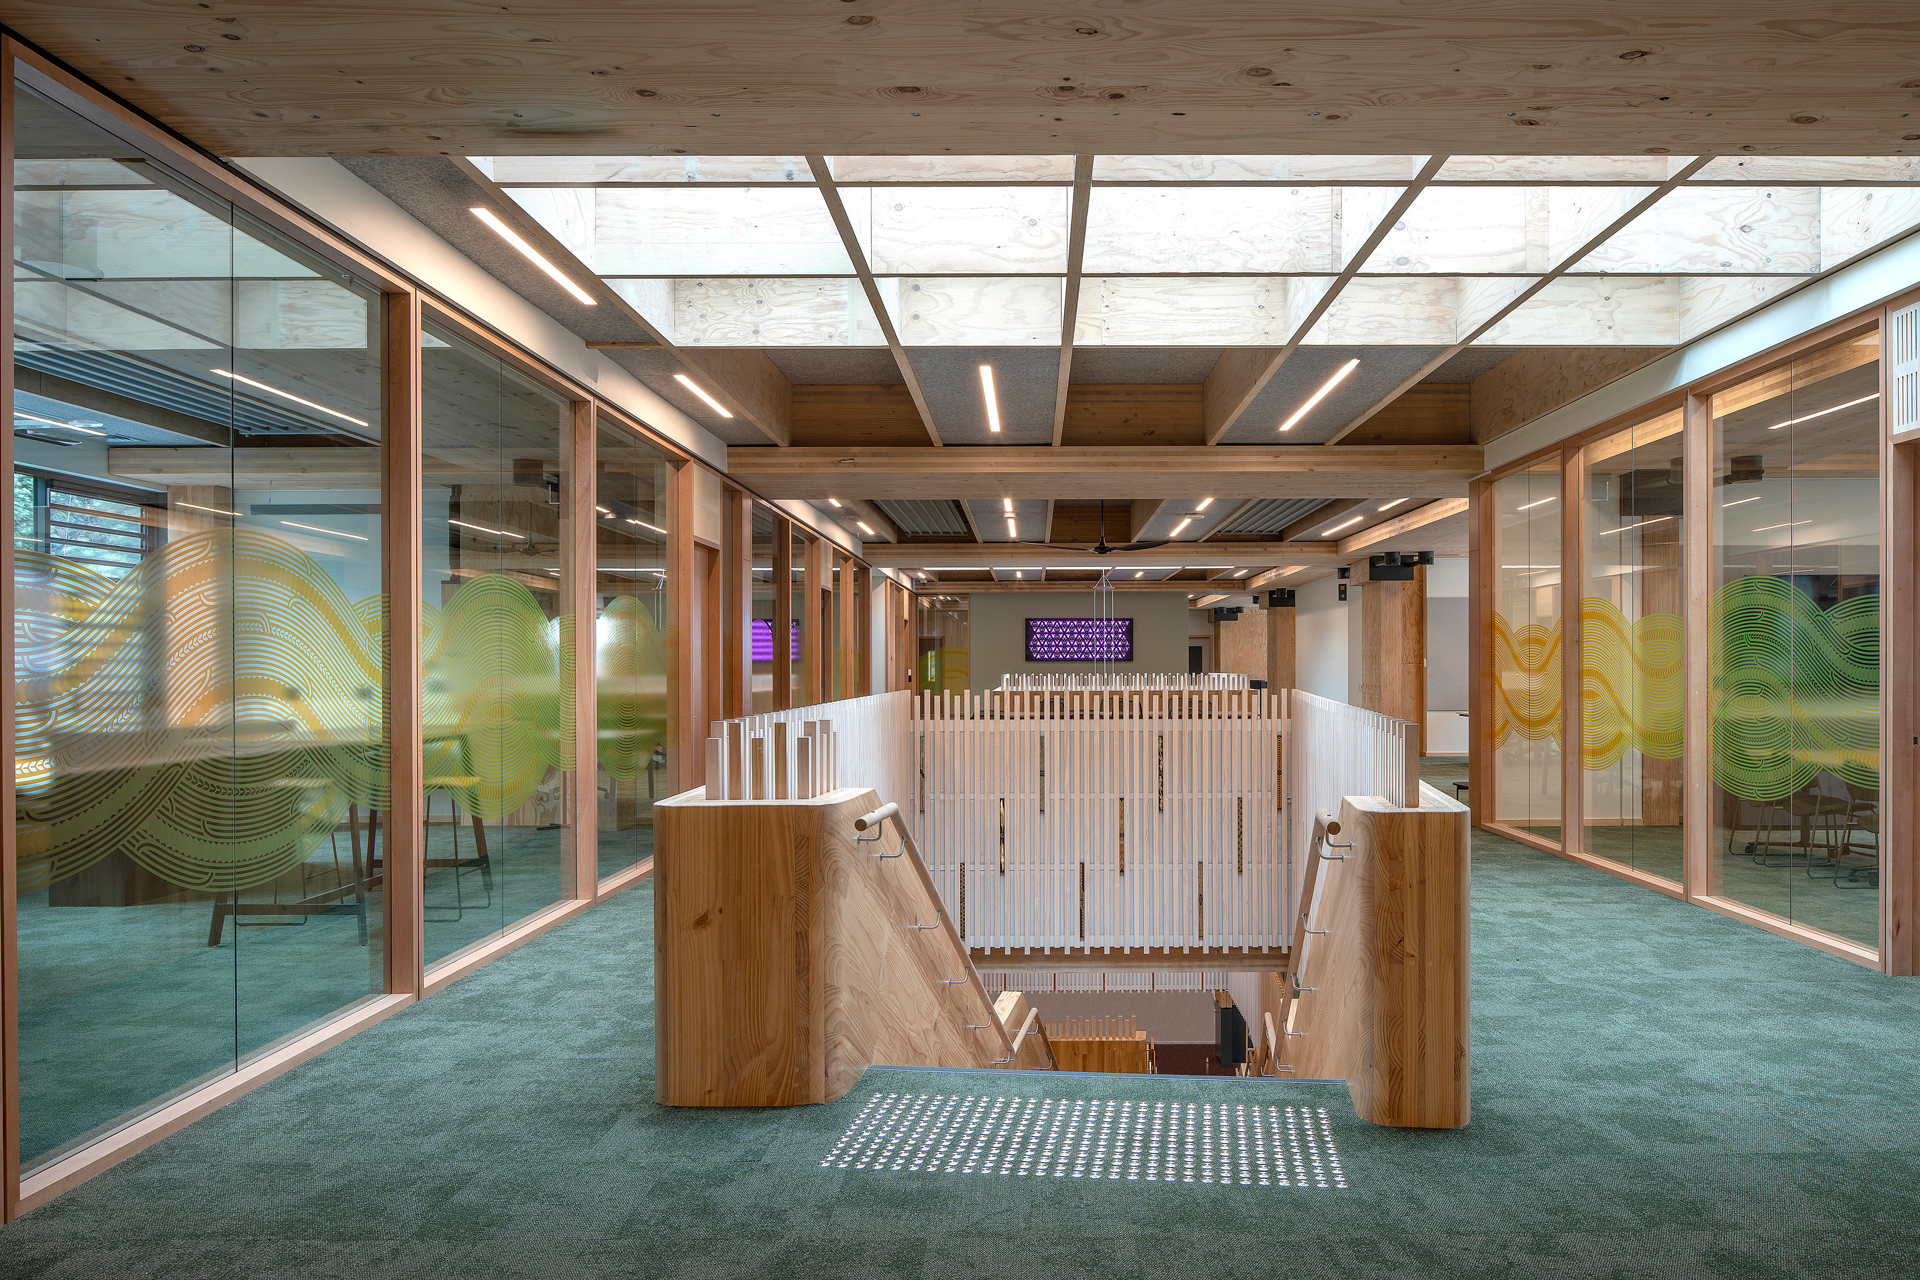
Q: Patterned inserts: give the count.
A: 10